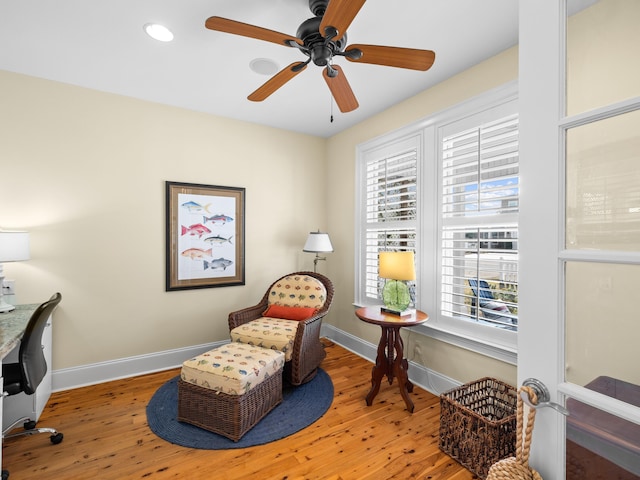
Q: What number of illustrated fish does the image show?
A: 6